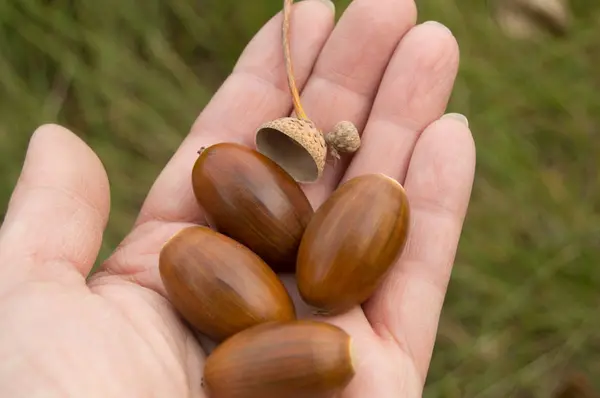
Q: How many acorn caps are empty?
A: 1